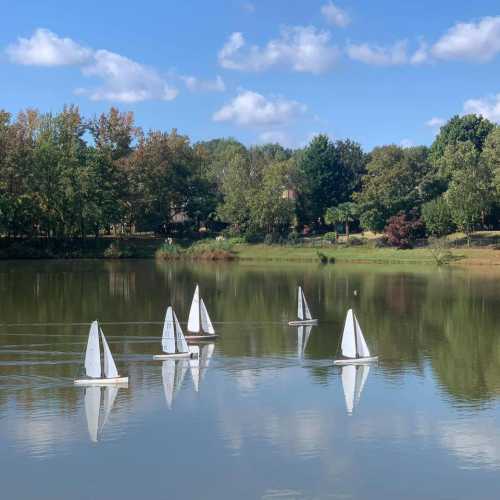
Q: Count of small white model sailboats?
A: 5